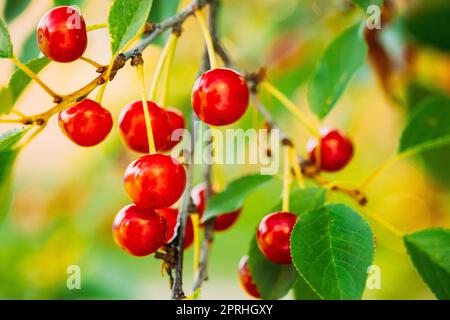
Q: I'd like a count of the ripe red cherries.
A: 12